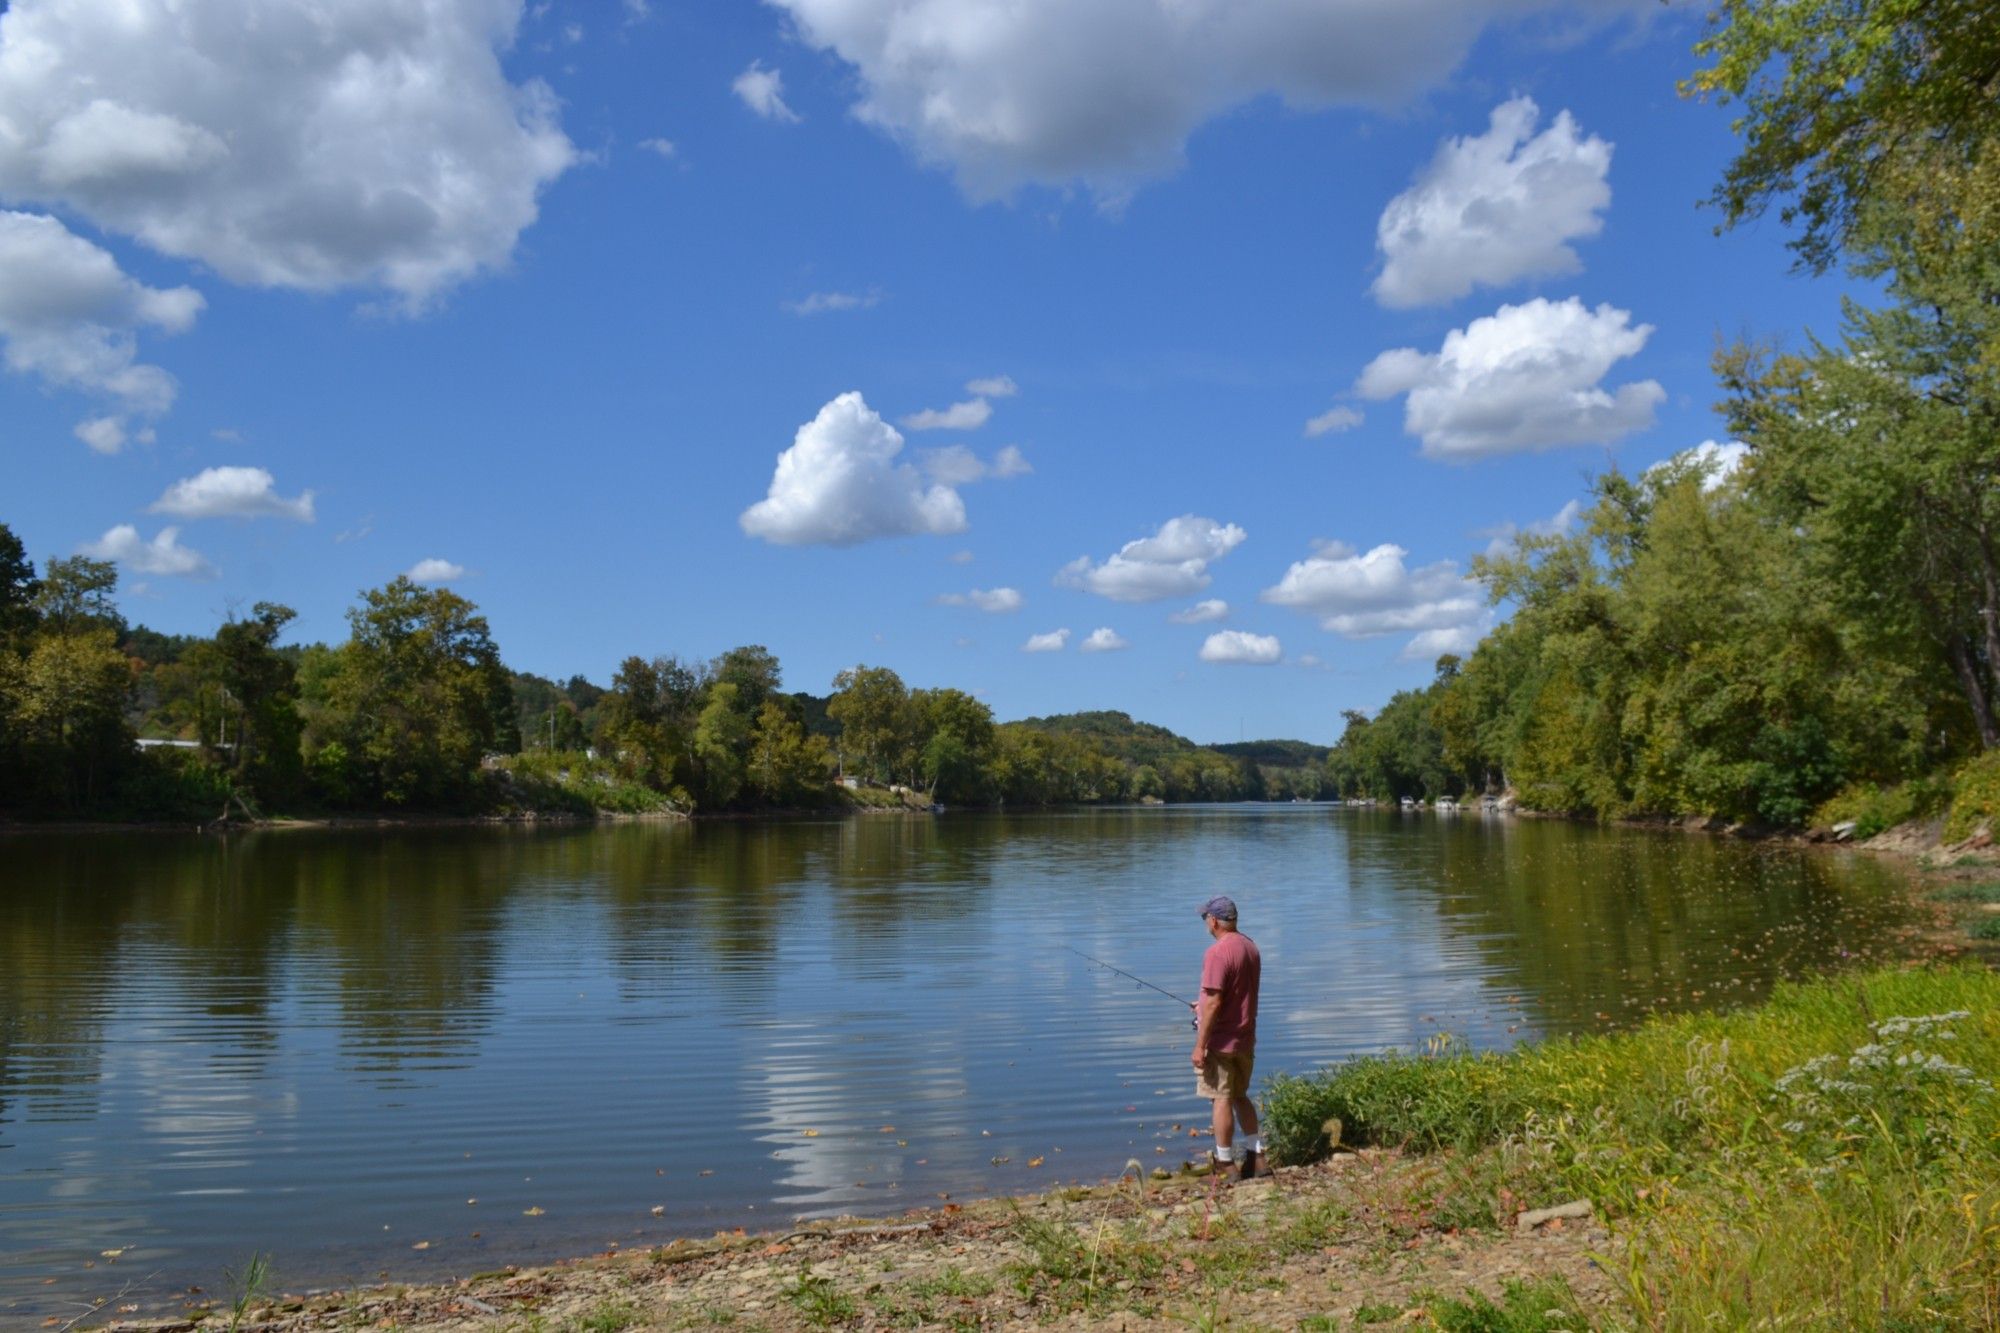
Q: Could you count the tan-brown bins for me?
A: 0